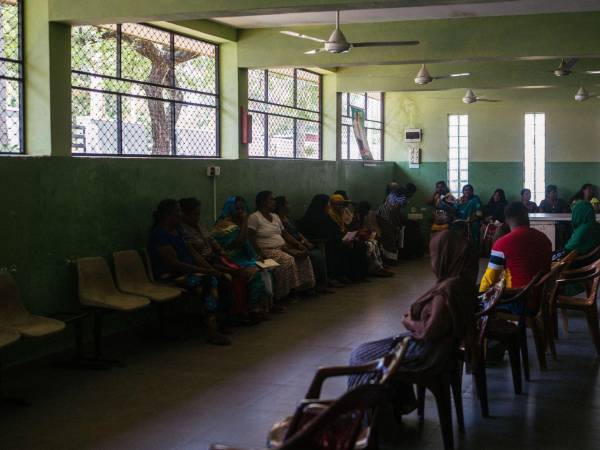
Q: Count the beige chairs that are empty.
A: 4